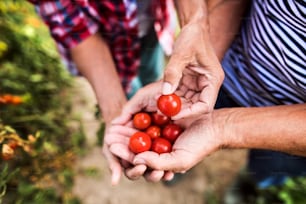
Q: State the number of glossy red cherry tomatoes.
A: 7